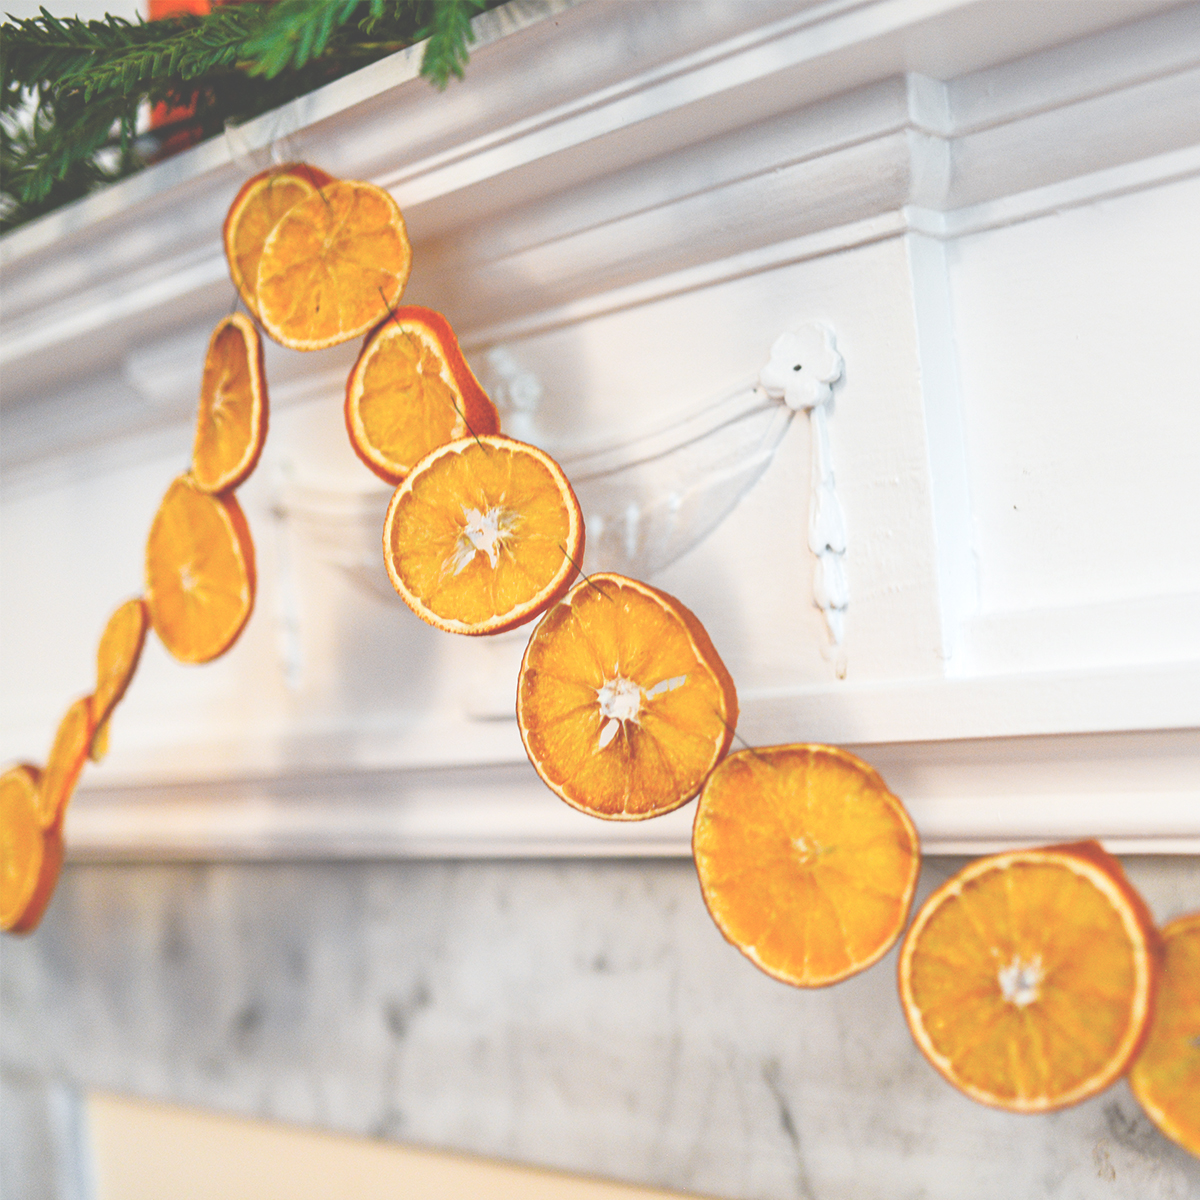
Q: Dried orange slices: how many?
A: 13